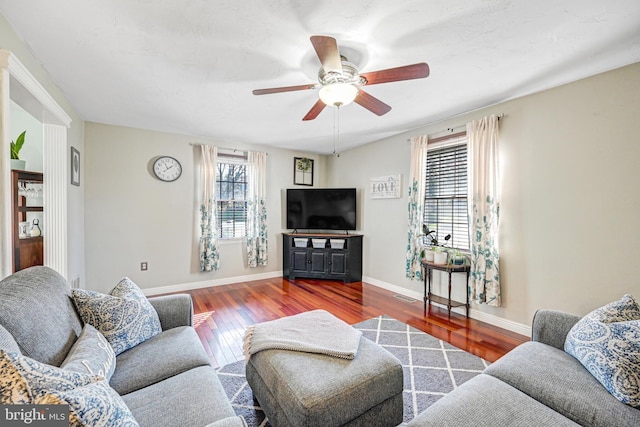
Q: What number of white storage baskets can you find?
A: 3